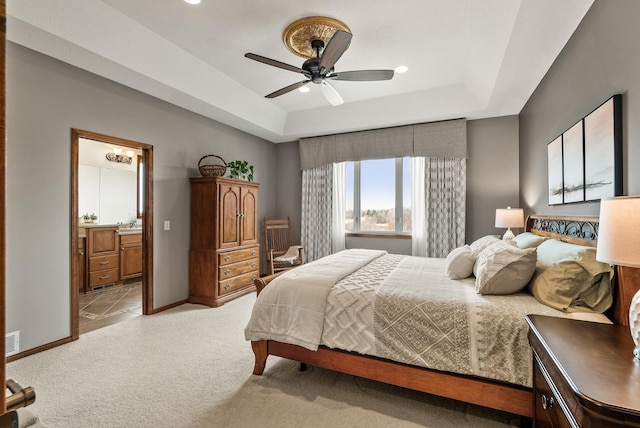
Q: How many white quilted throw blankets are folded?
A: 1